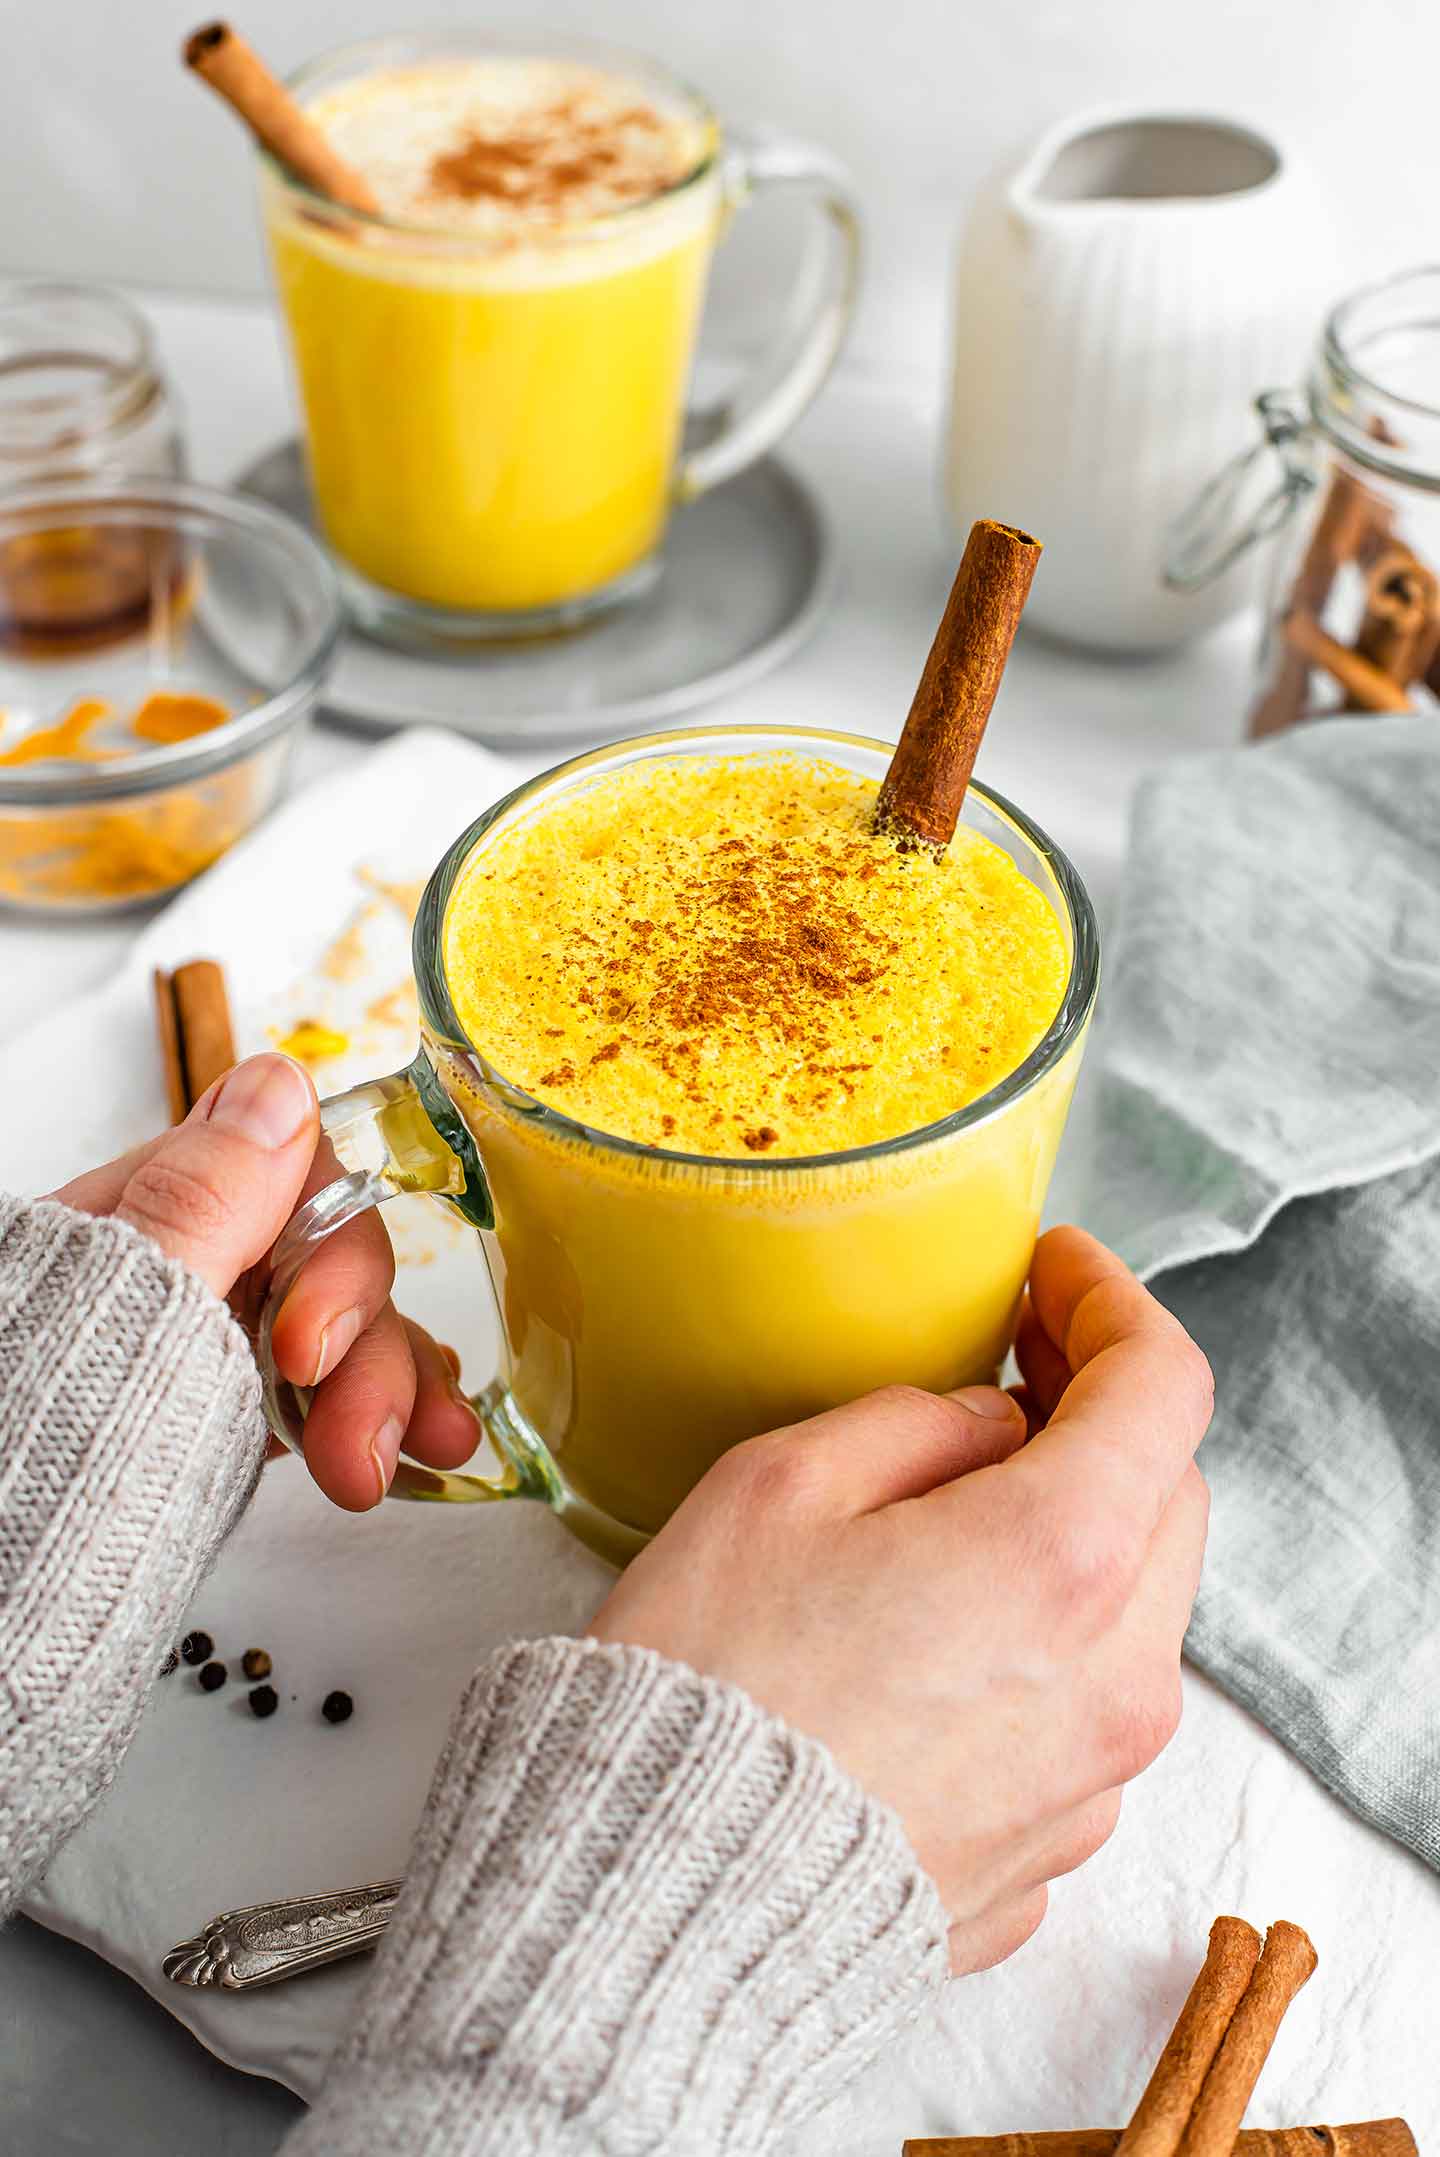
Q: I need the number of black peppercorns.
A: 6